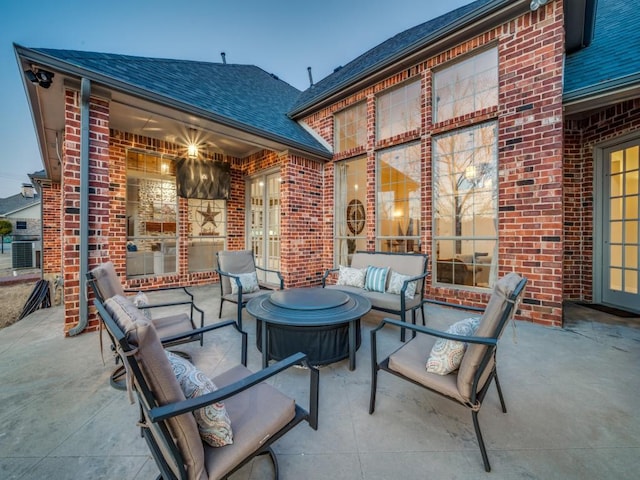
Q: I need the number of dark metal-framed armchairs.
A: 4